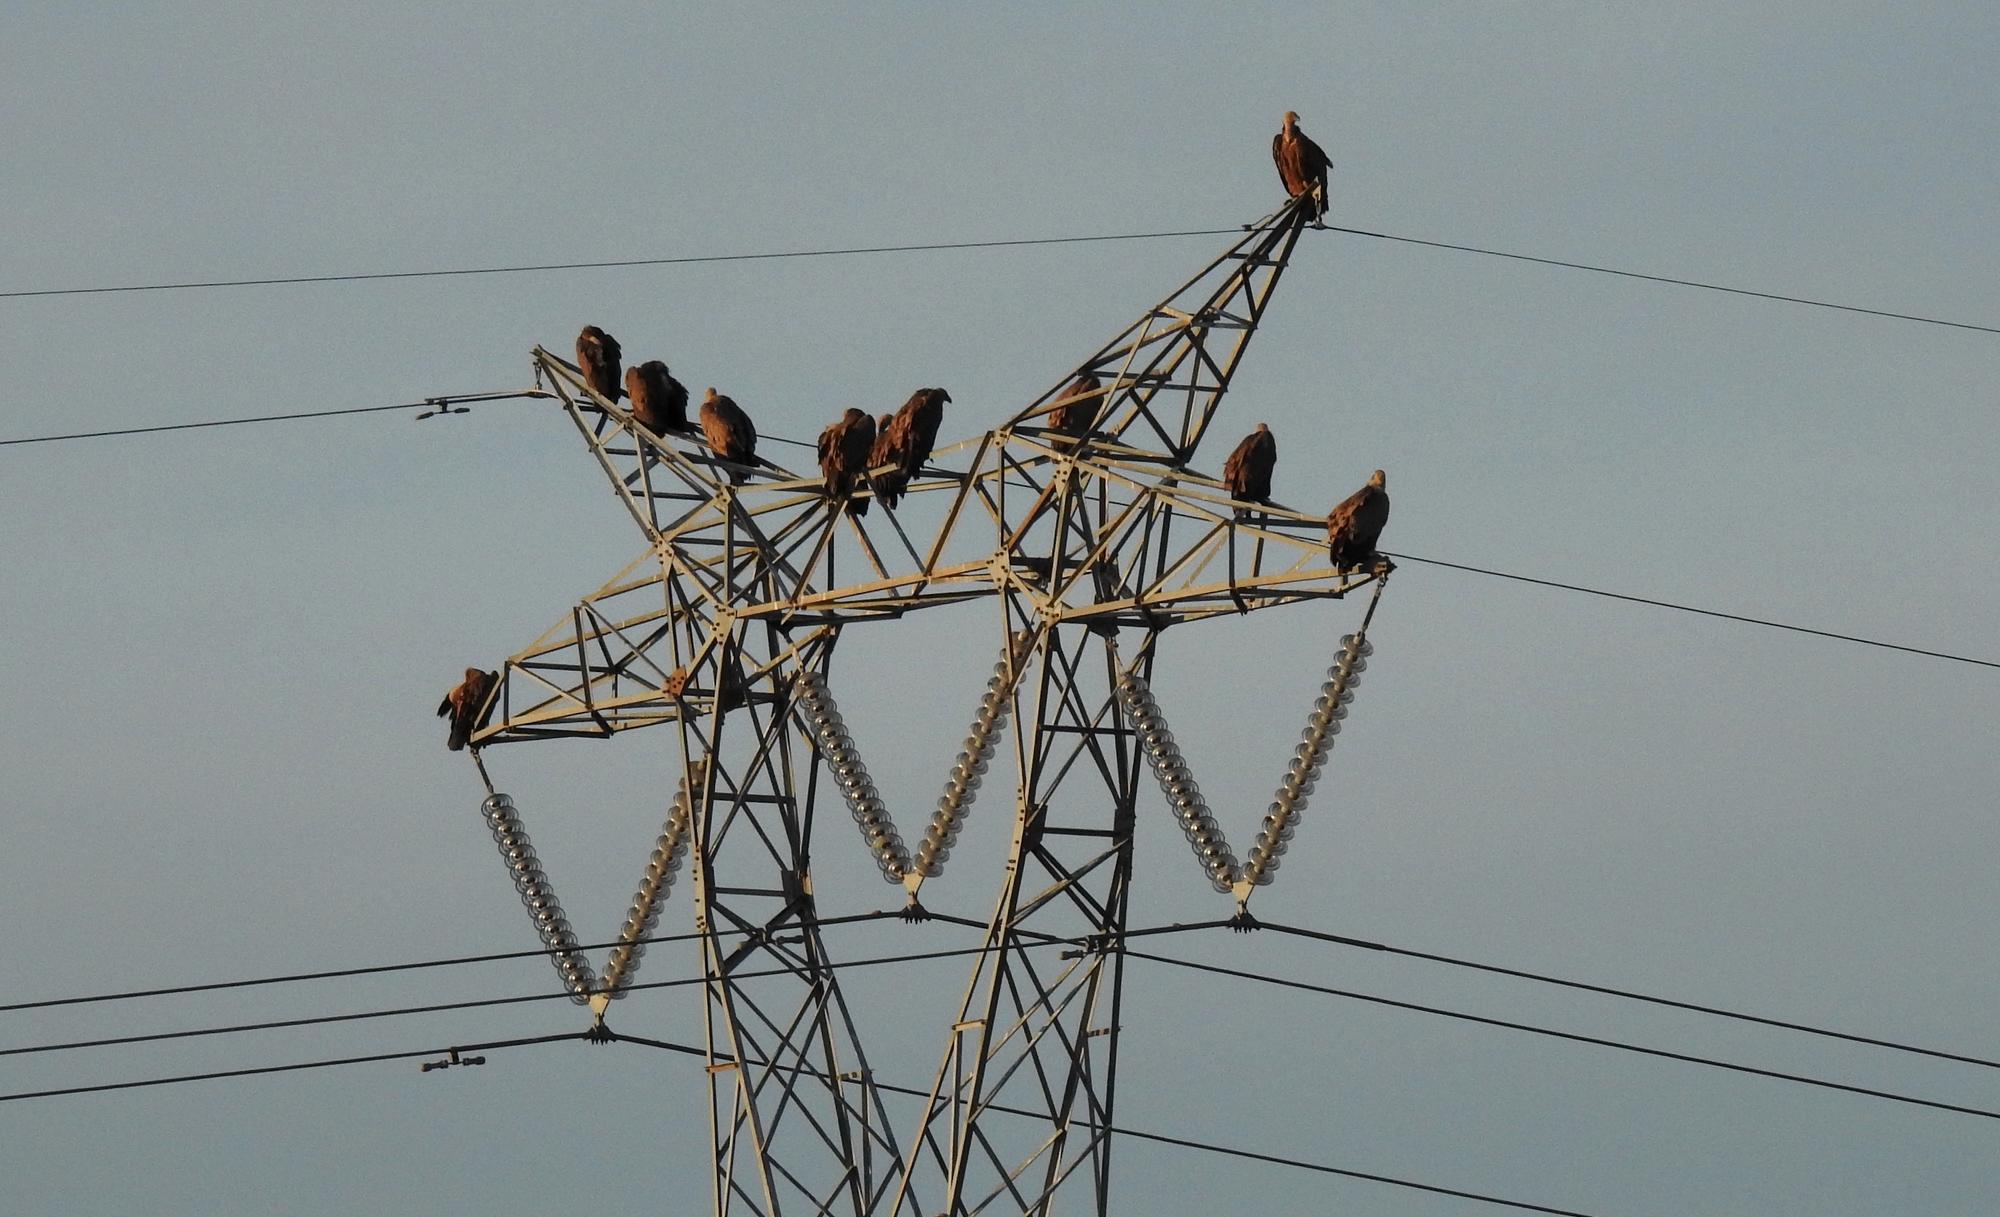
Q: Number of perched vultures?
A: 11